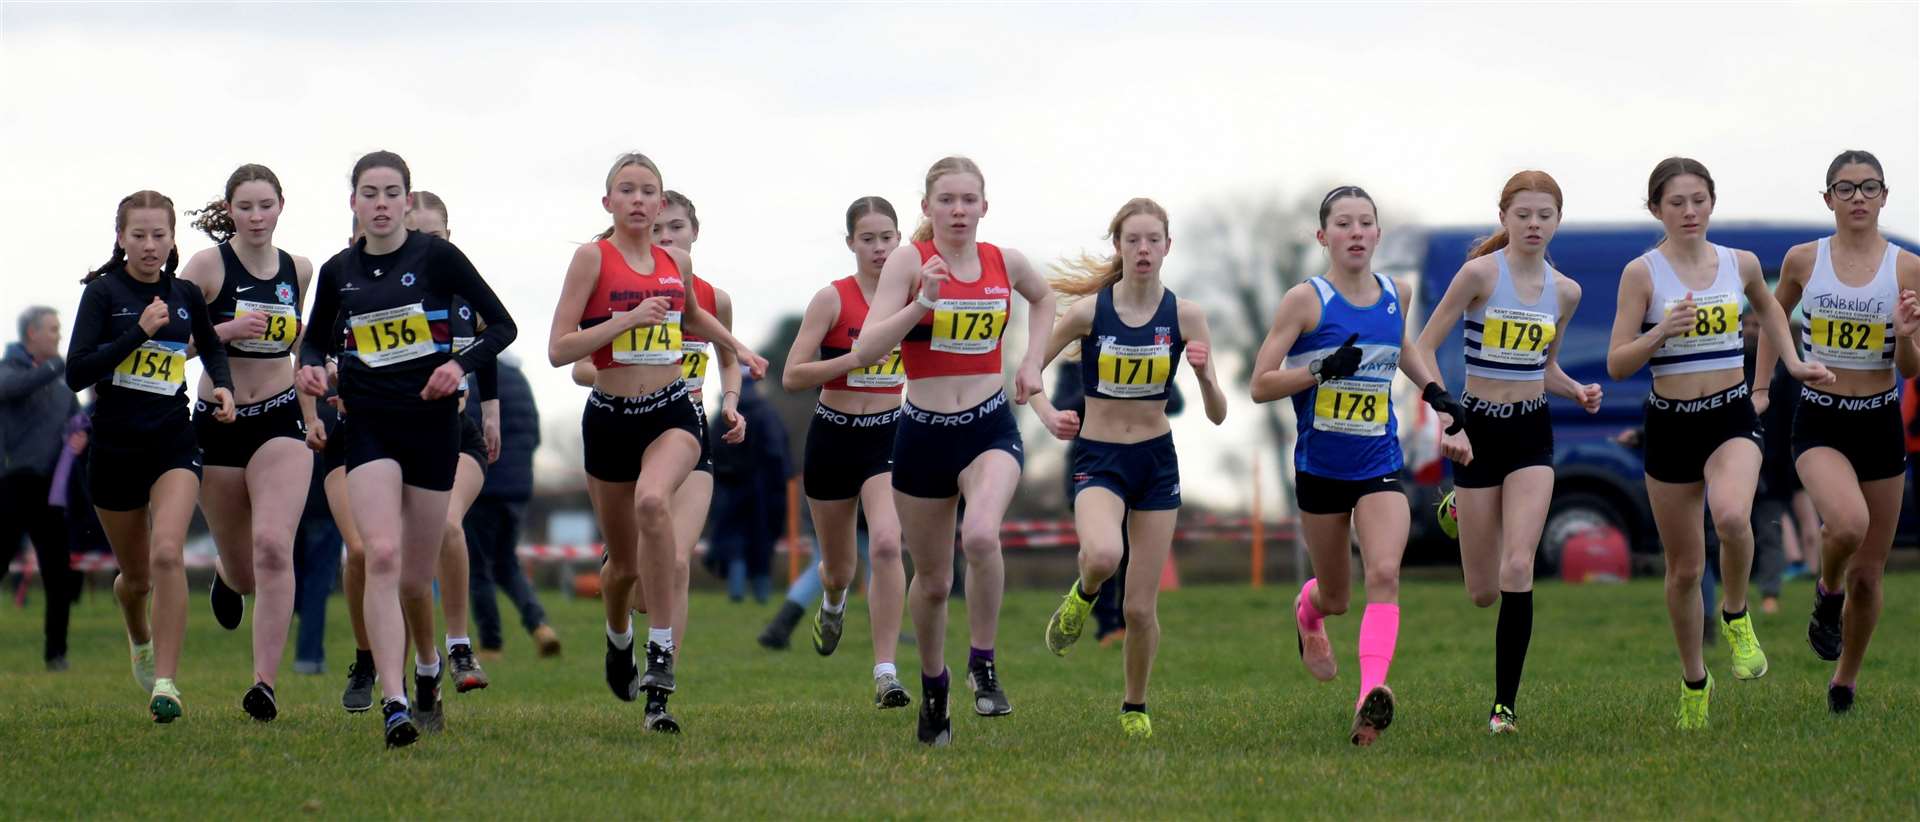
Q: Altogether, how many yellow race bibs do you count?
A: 12